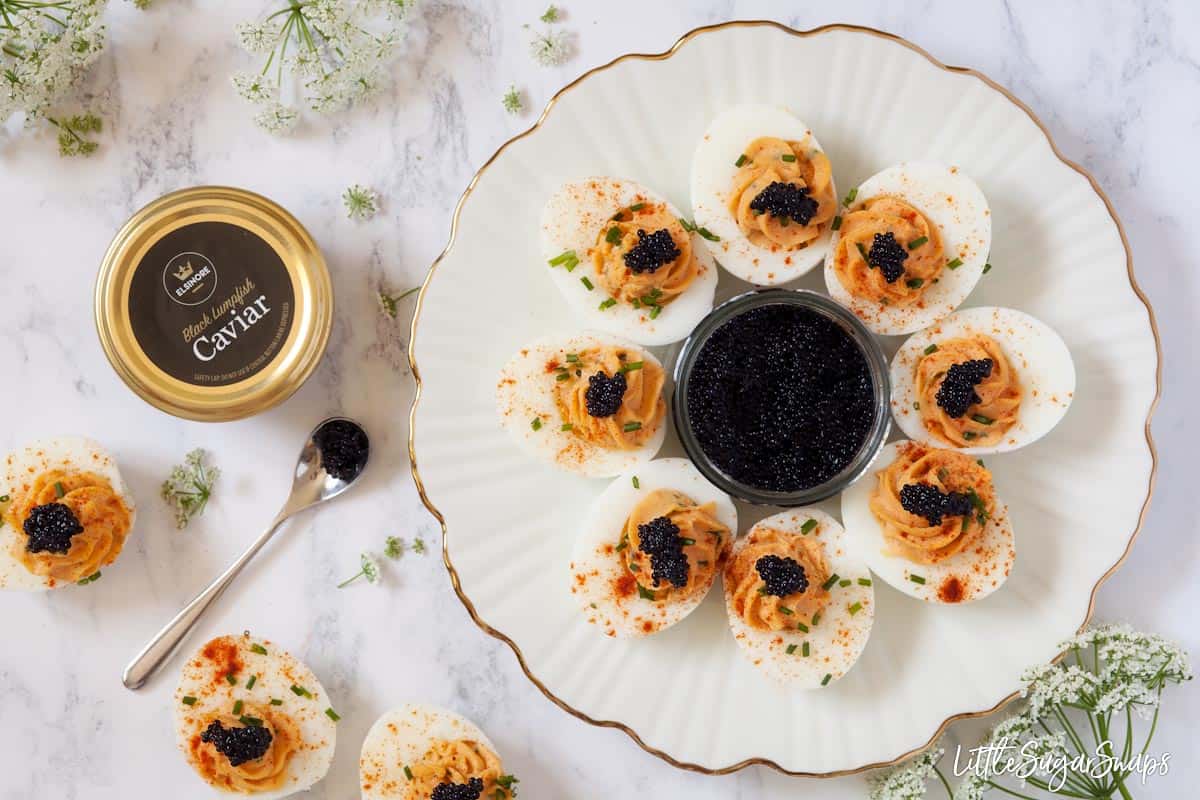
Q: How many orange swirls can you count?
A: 11